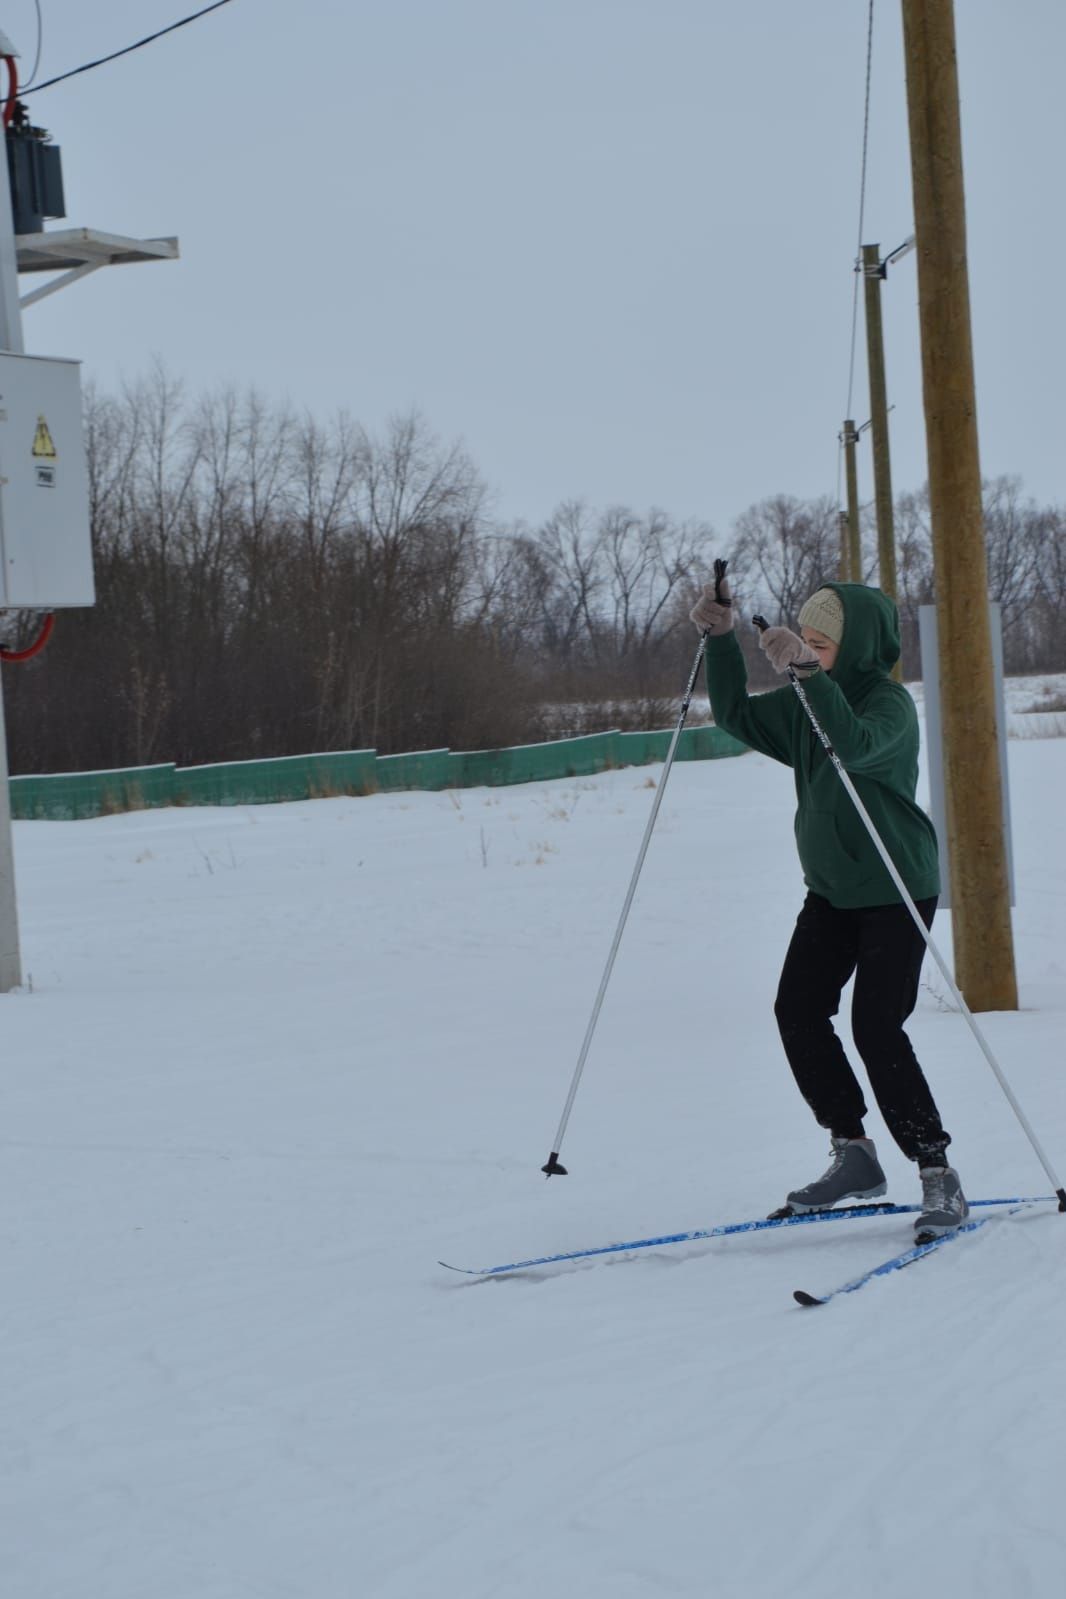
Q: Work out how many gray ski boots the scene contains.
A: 2